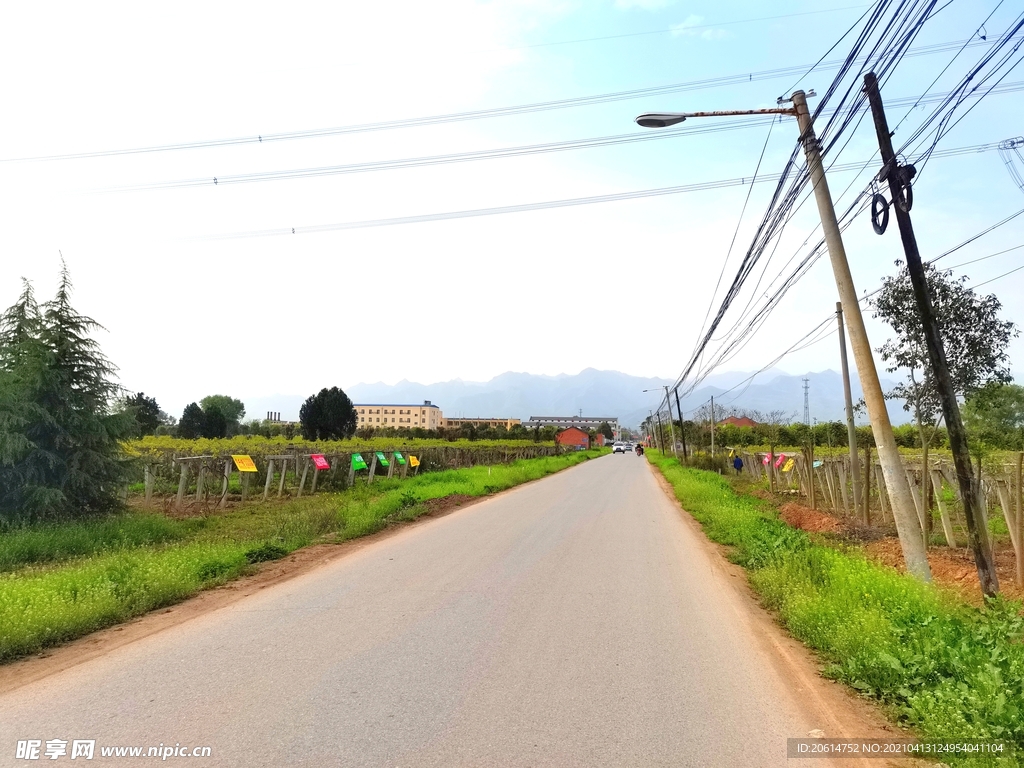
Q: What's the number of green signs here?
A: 3